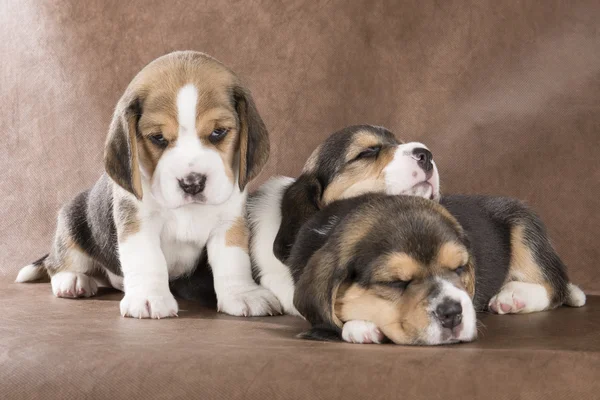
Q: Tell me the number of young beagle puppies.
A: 3